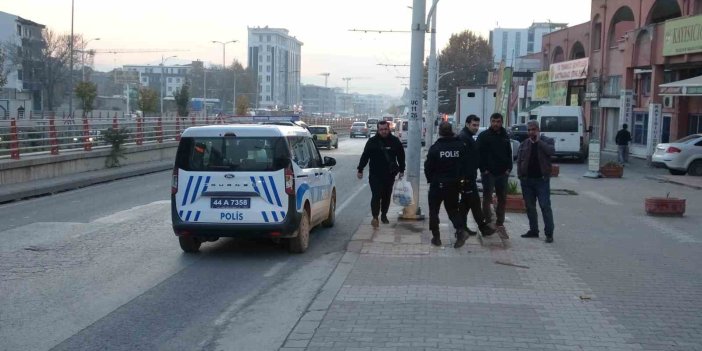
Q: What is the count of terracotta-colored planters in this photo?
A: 4